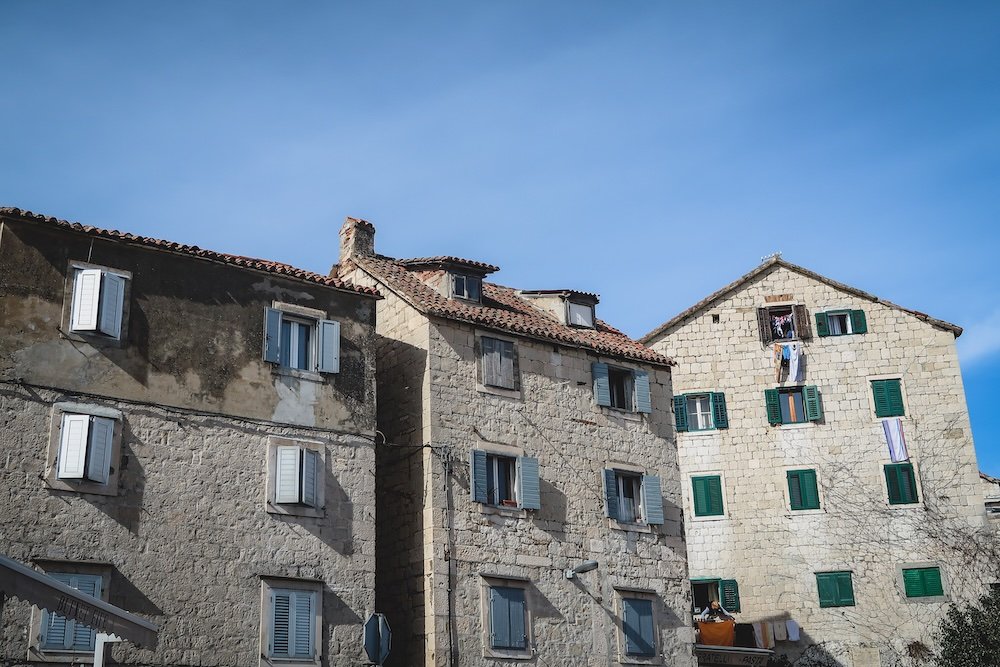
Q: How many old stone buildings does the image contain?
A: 3